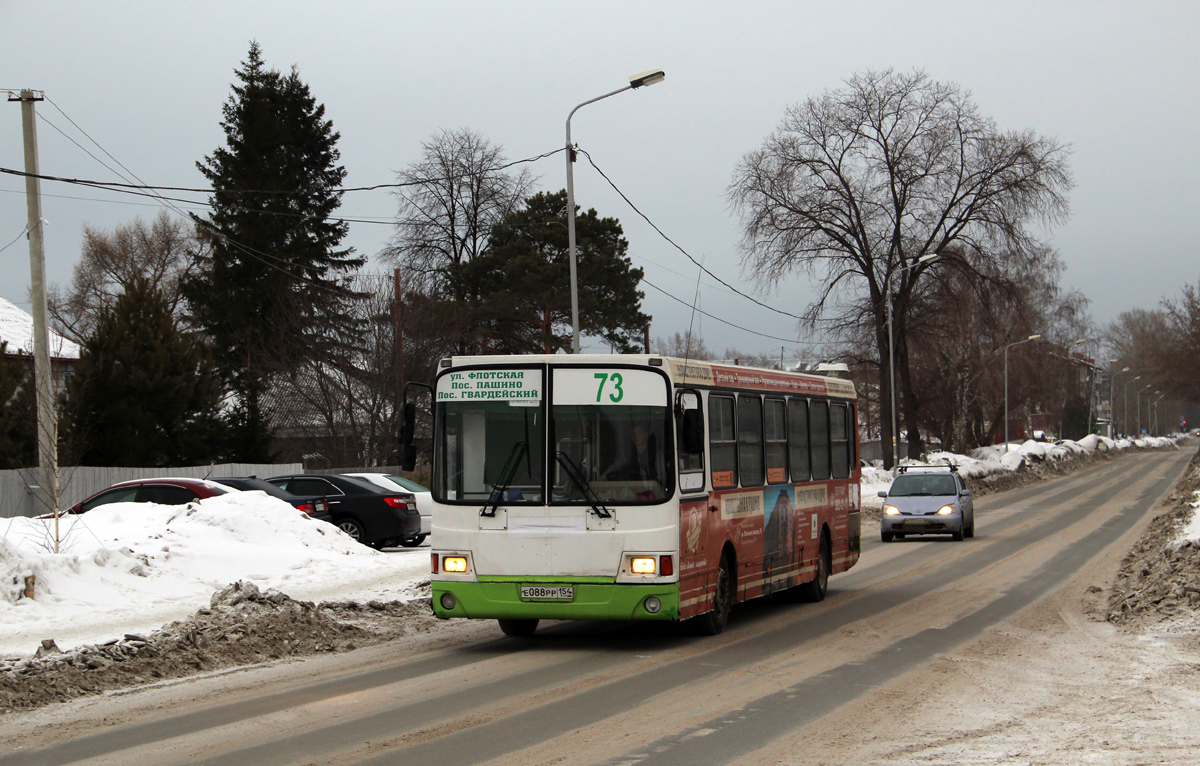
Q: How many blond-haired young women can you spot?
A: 0